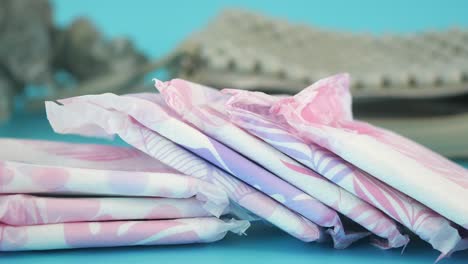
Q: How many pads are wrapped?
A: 8